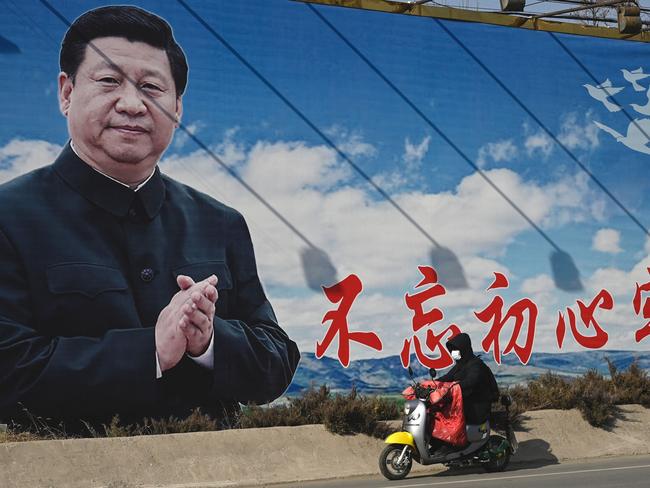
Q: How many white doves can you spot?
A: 4